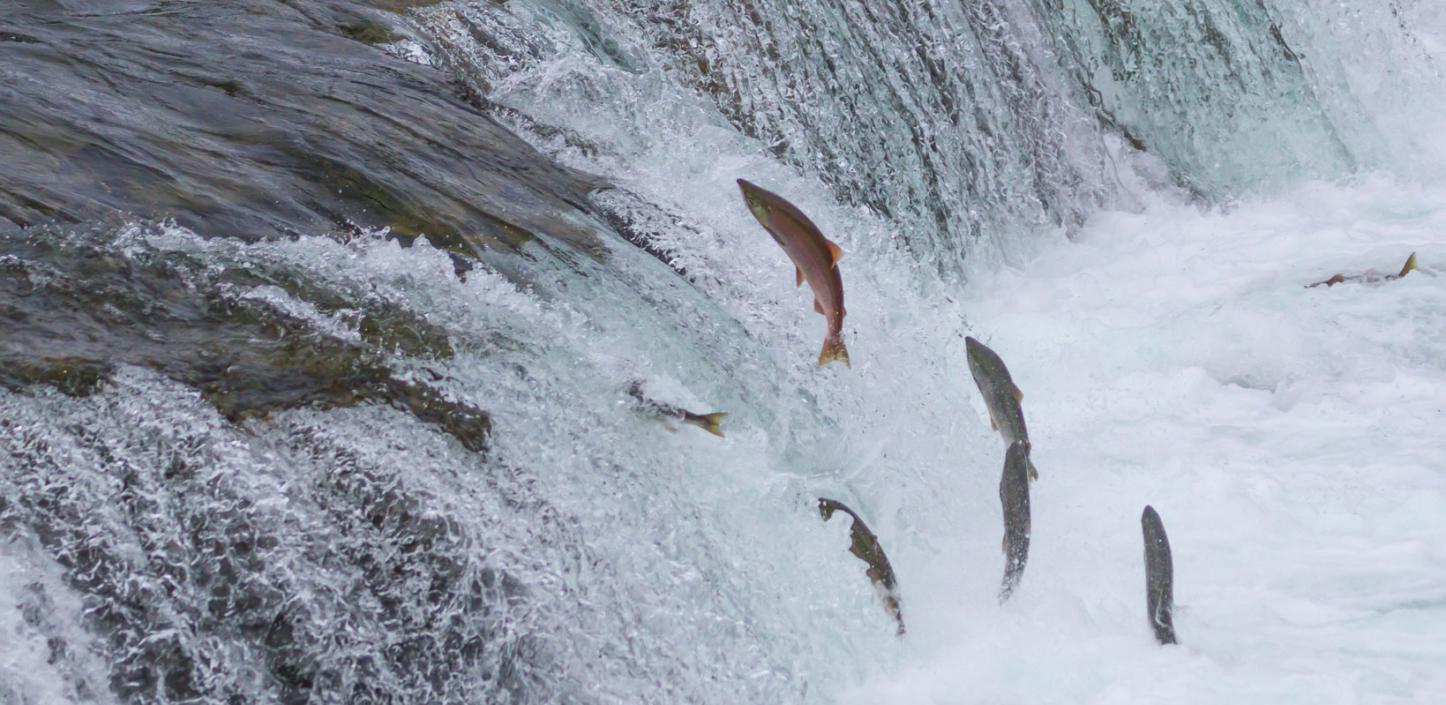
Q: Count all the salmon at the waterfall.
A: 7